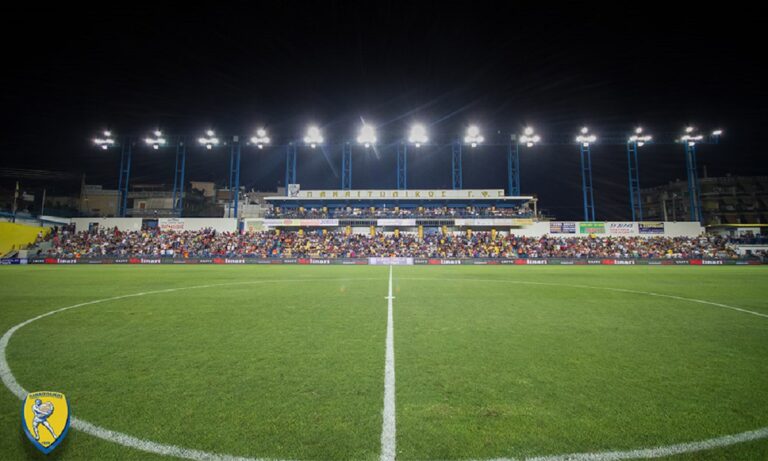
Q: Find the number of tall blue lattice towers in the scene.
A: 11